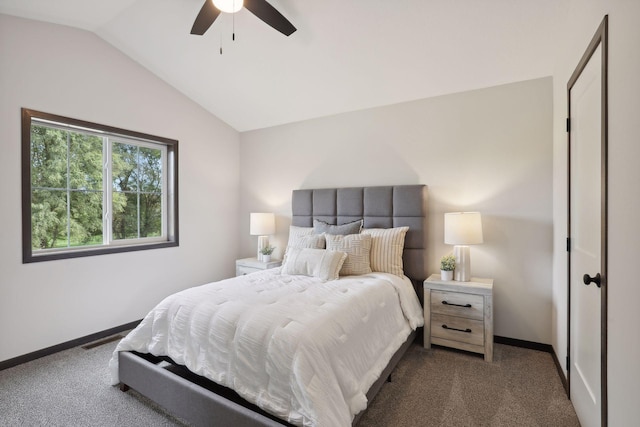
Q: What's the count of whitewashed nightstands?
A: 2